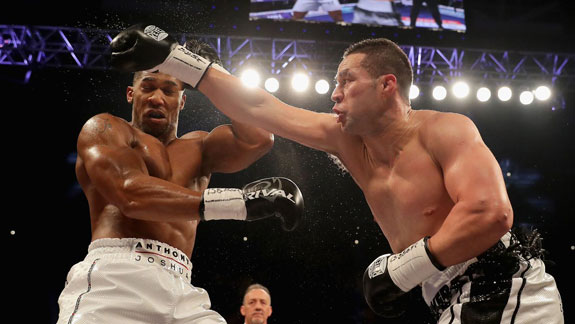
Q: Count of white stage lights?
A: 11